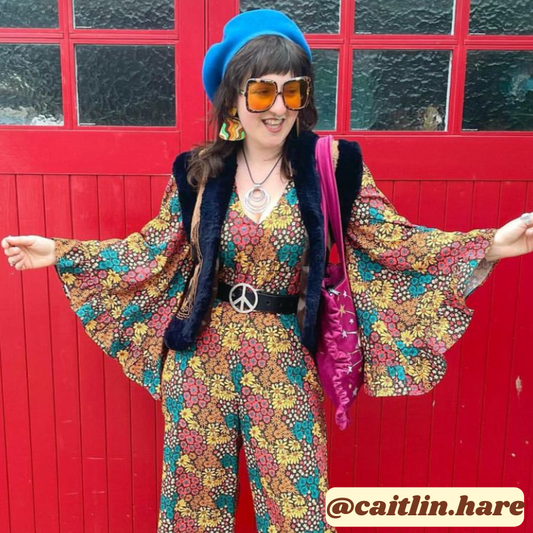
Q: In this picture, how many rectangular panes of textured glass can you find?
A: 10